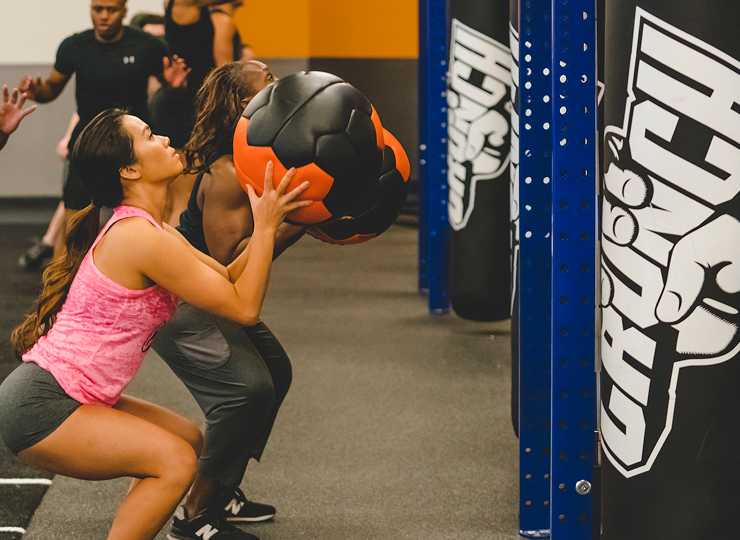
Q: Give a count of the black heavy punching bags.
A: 3